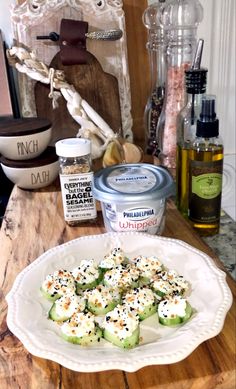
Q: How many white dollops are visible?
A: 12